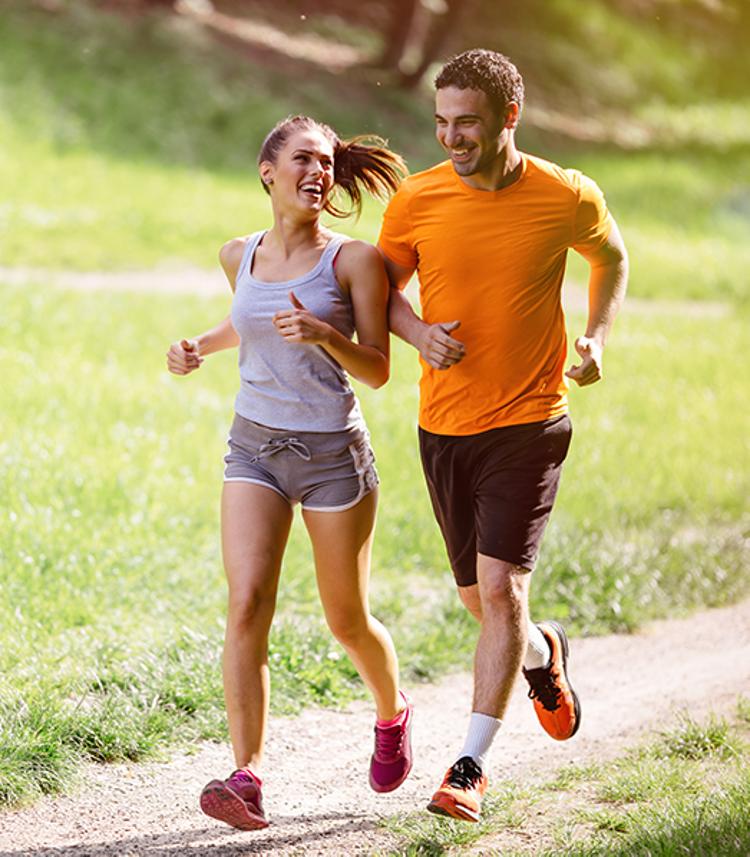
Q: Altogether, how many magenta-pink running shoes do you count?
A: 2